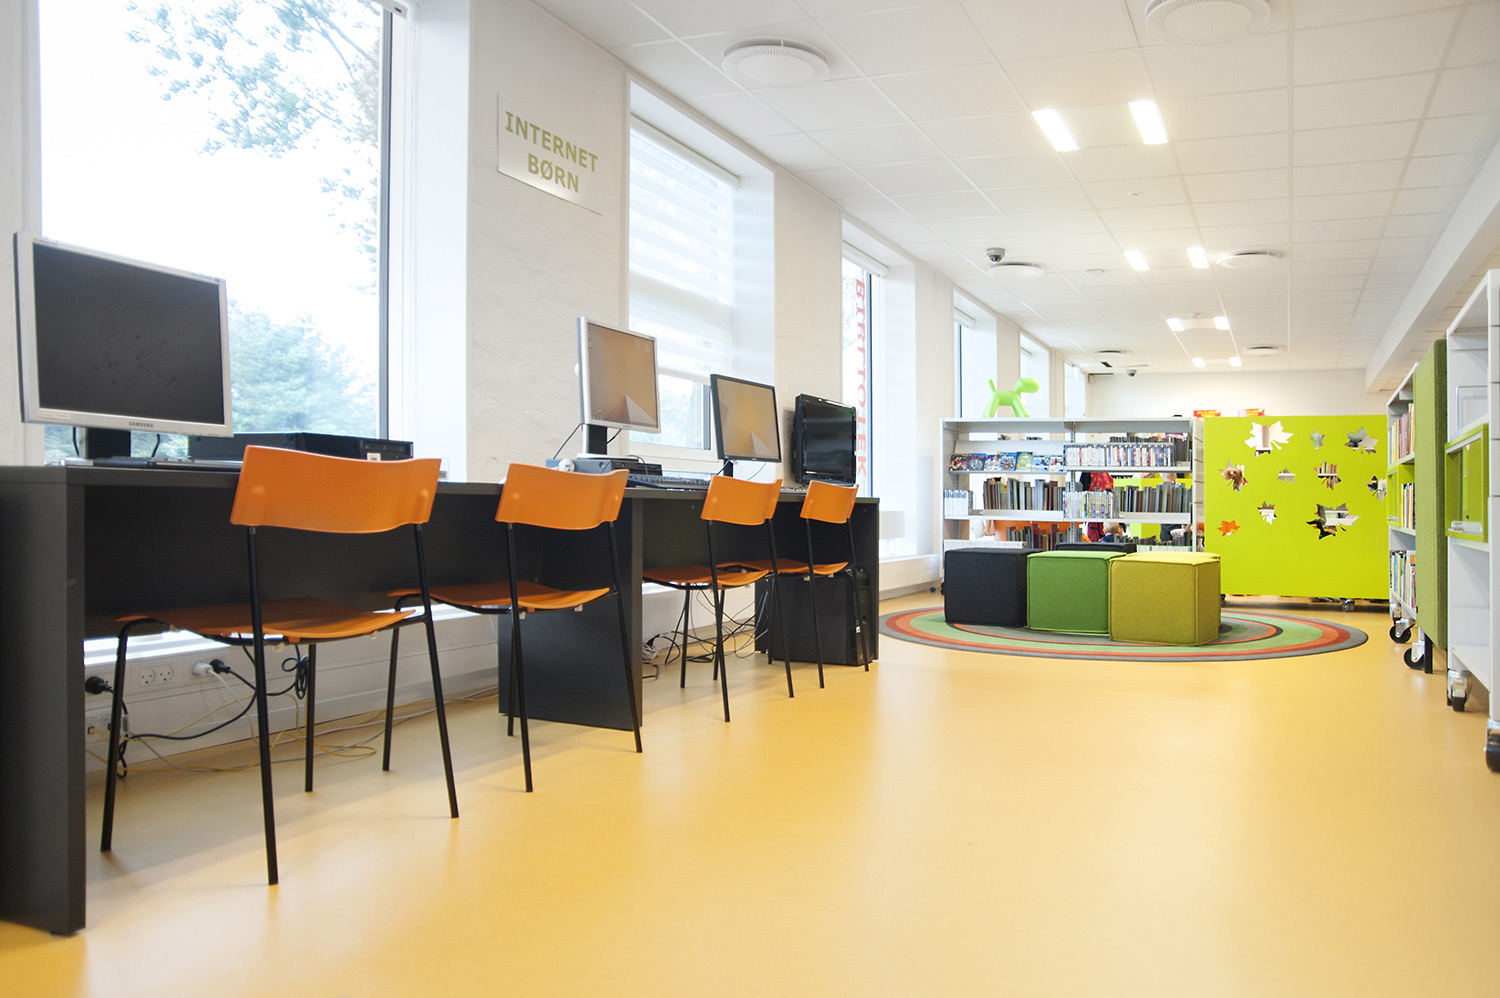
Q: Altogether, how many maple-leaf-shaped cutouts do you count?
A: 10